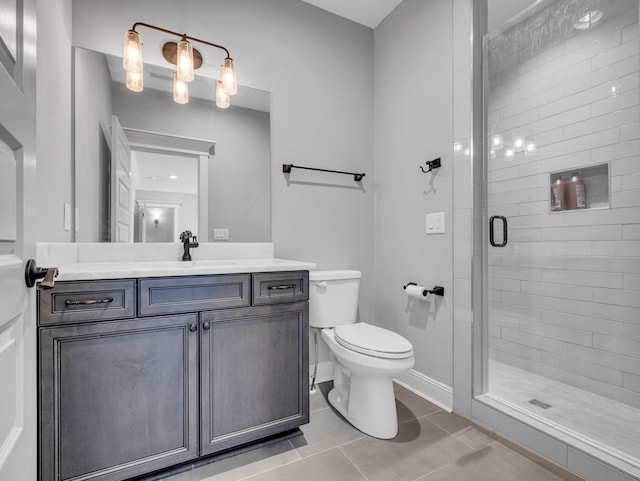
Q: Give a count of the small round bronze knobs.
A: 2